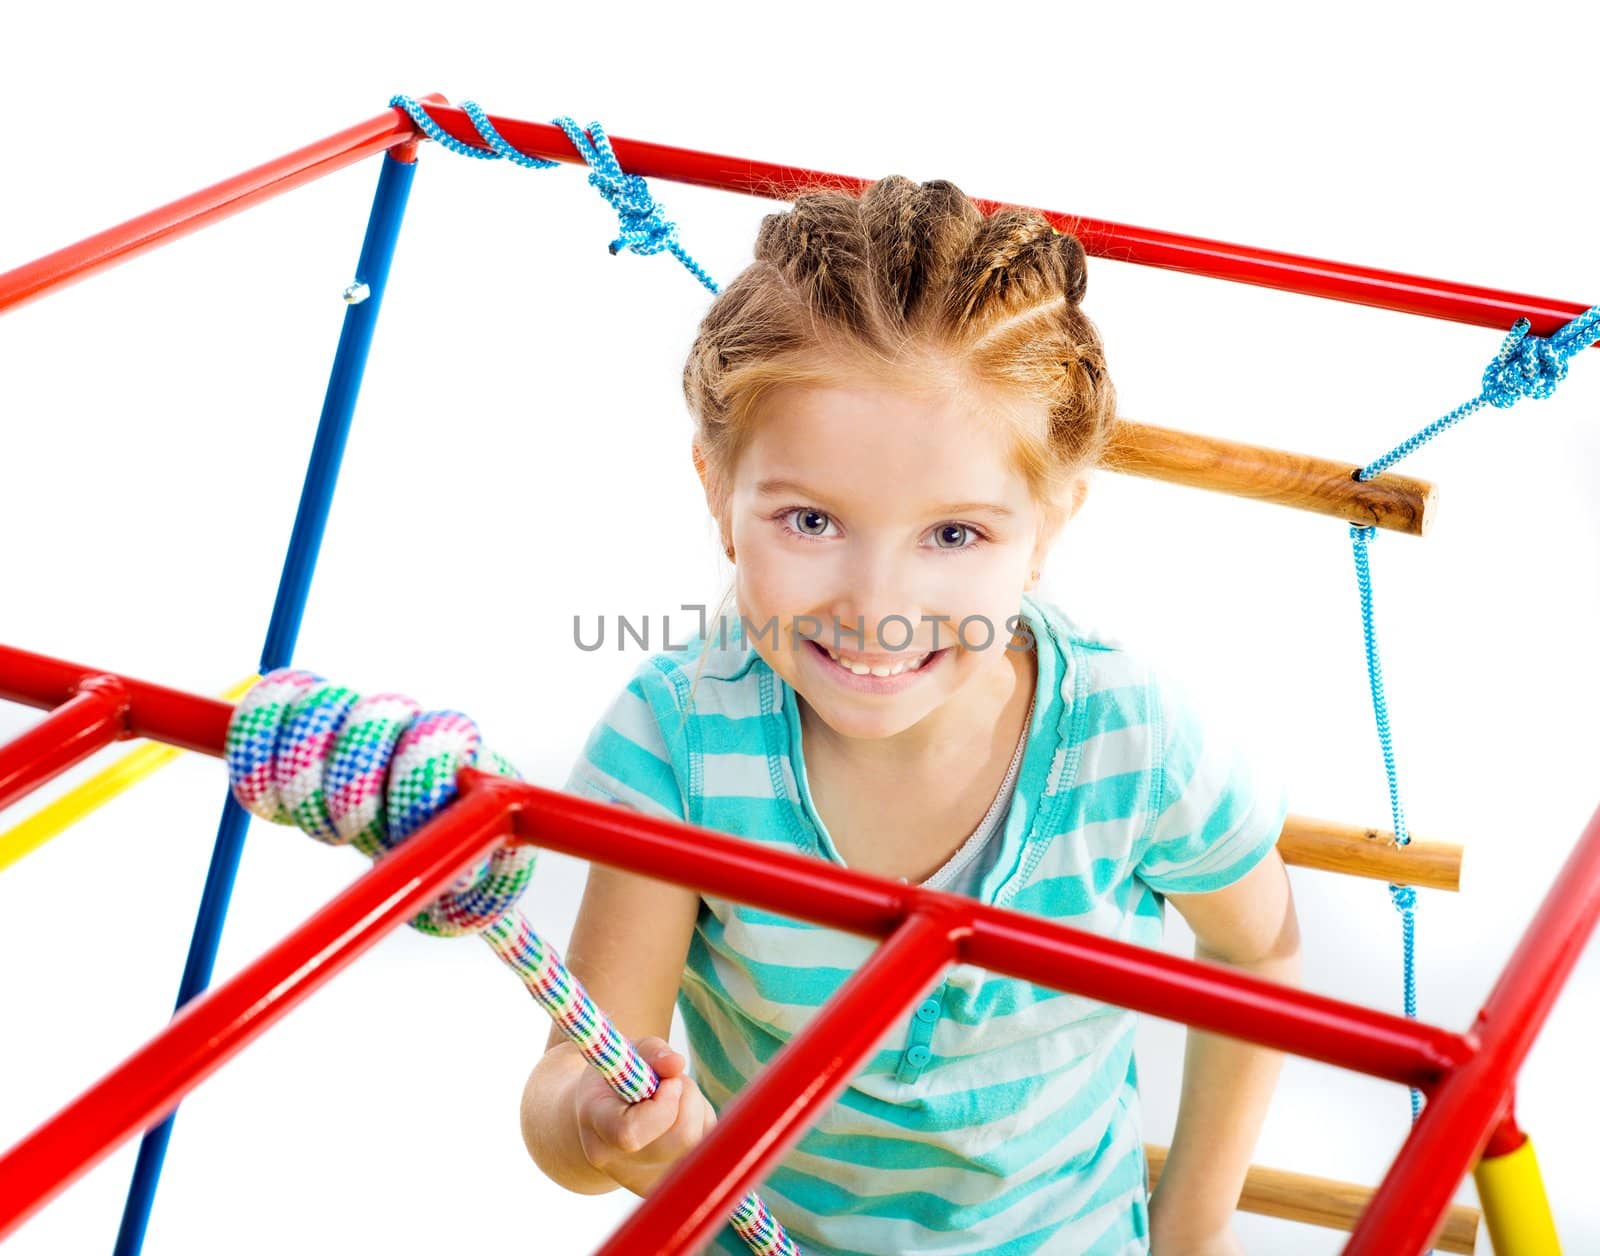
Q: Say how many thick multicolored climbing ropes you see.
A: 1